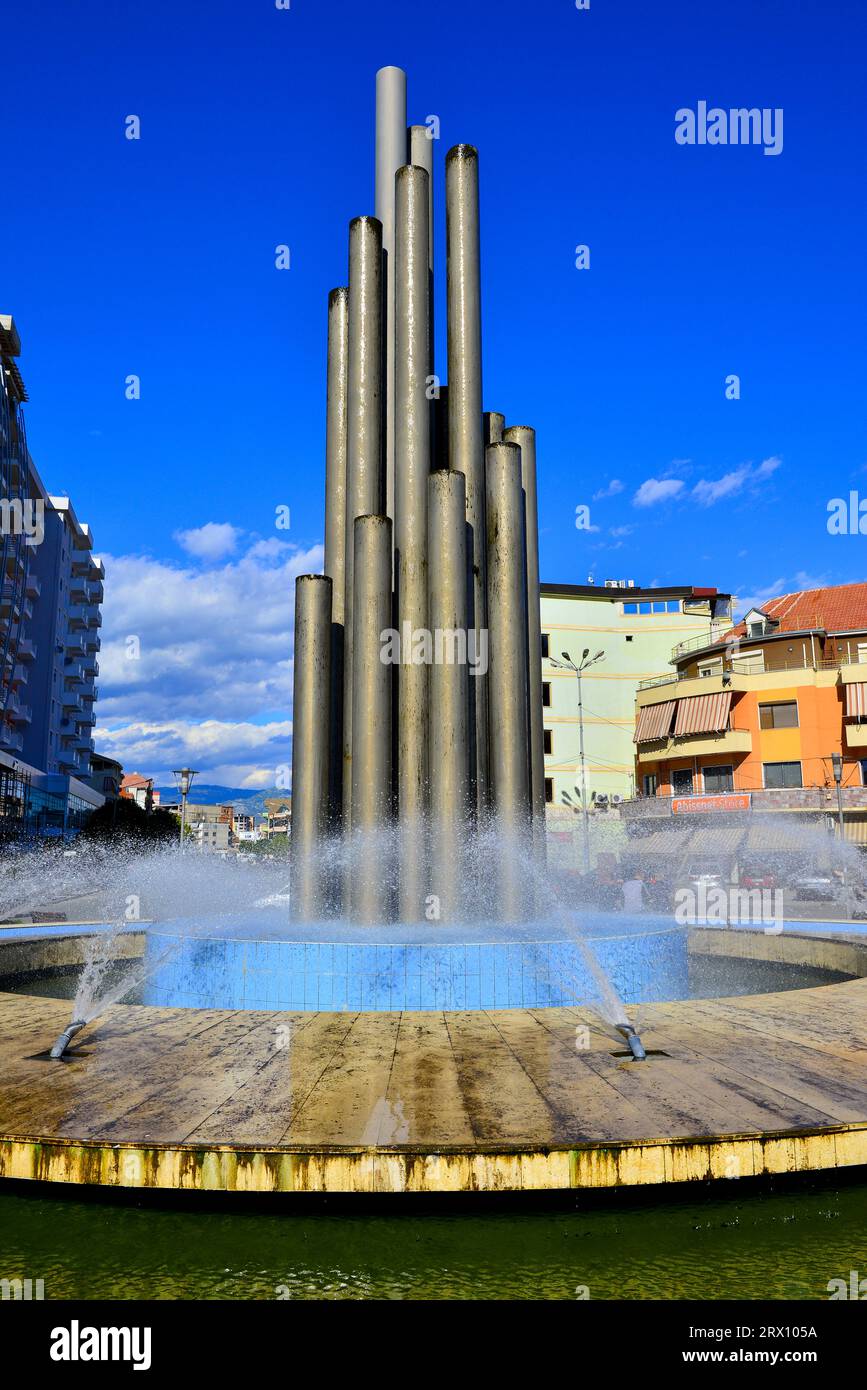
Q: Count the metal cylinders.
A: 13